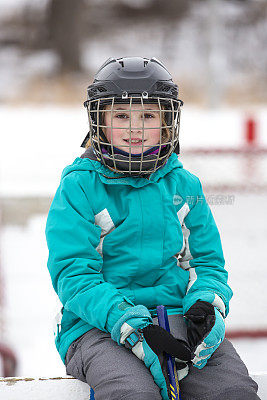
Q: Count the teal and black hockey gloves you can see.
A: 2